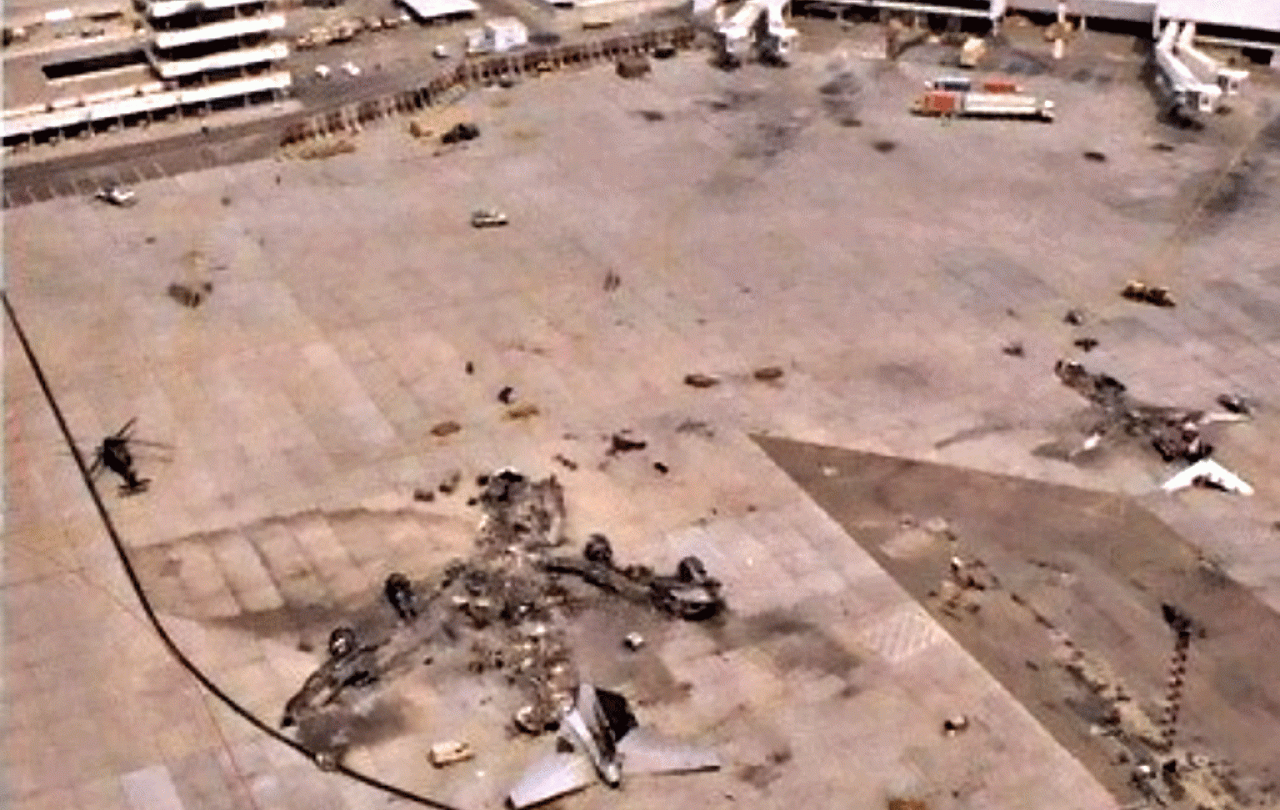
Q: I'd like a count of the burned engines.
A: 4